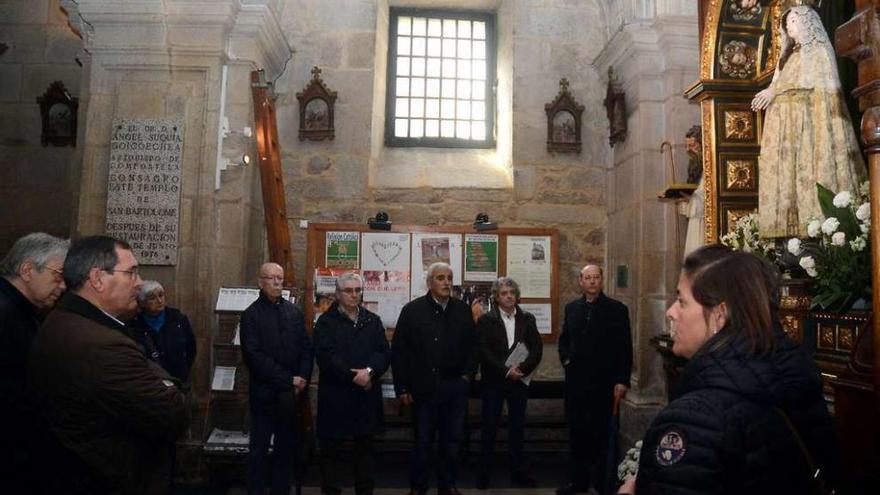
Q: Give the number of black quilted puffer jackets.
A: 1